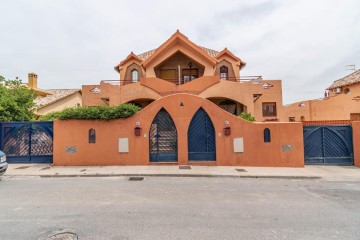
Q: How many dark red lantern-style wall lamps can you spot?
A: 2